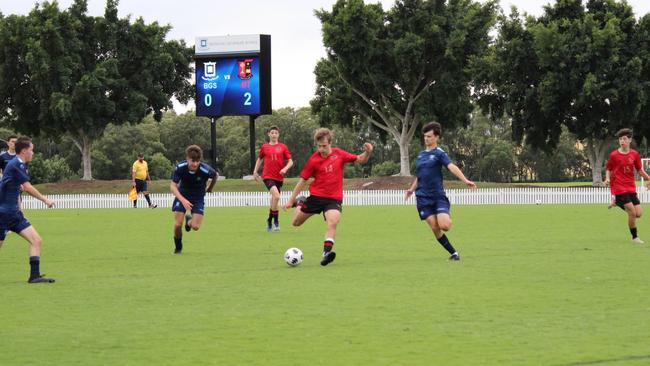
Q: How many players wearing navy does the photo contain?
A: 4